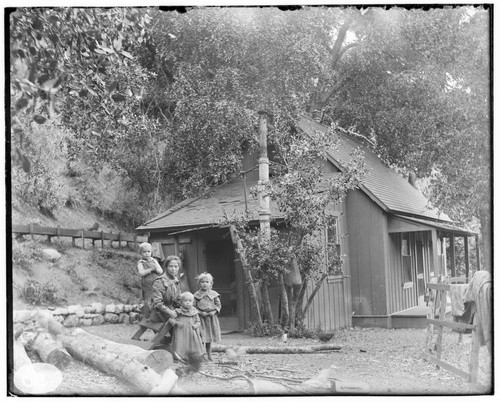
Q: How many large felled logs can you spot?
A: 4